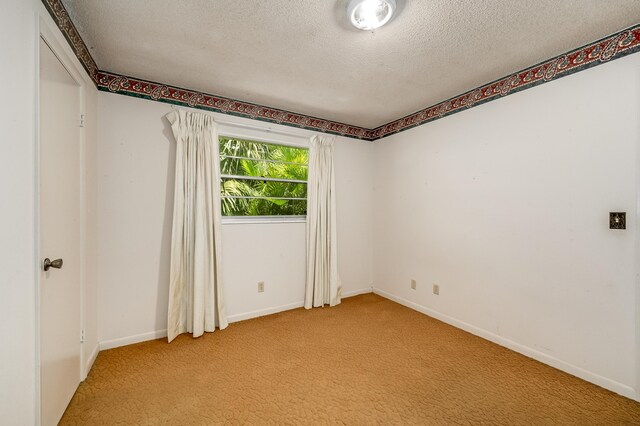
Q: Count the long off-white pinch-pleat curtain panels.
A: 2